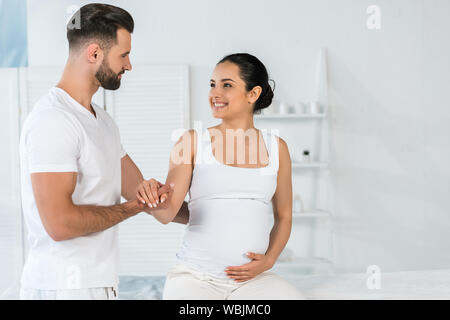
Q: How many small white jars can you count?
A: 3